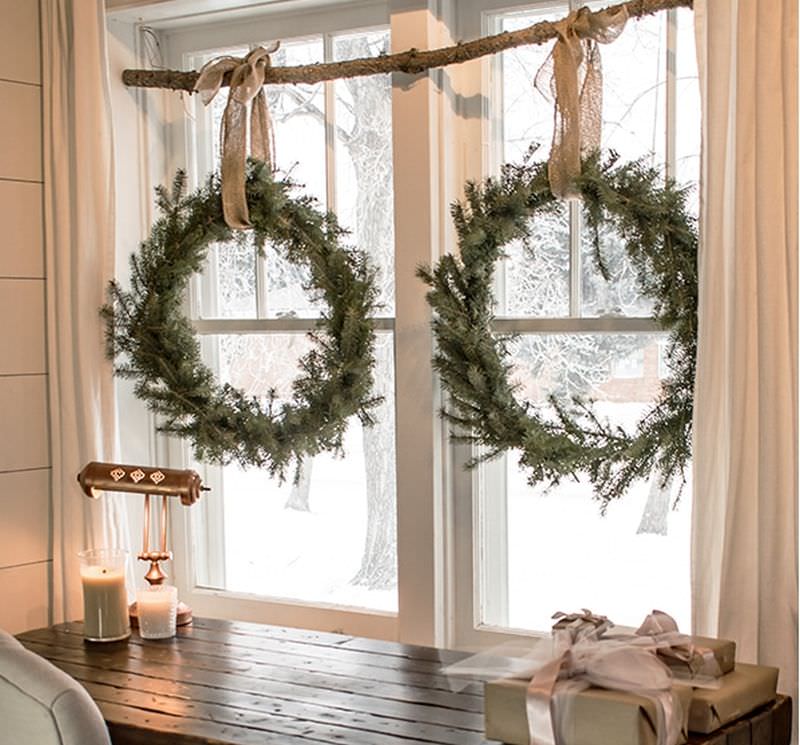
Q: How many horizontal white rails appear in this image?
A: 2